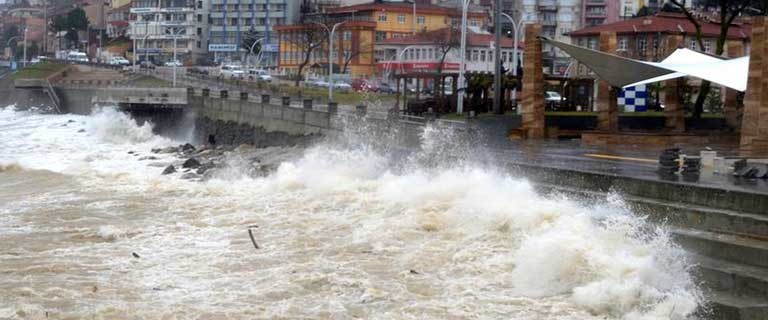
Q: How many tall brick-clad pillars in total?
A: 5